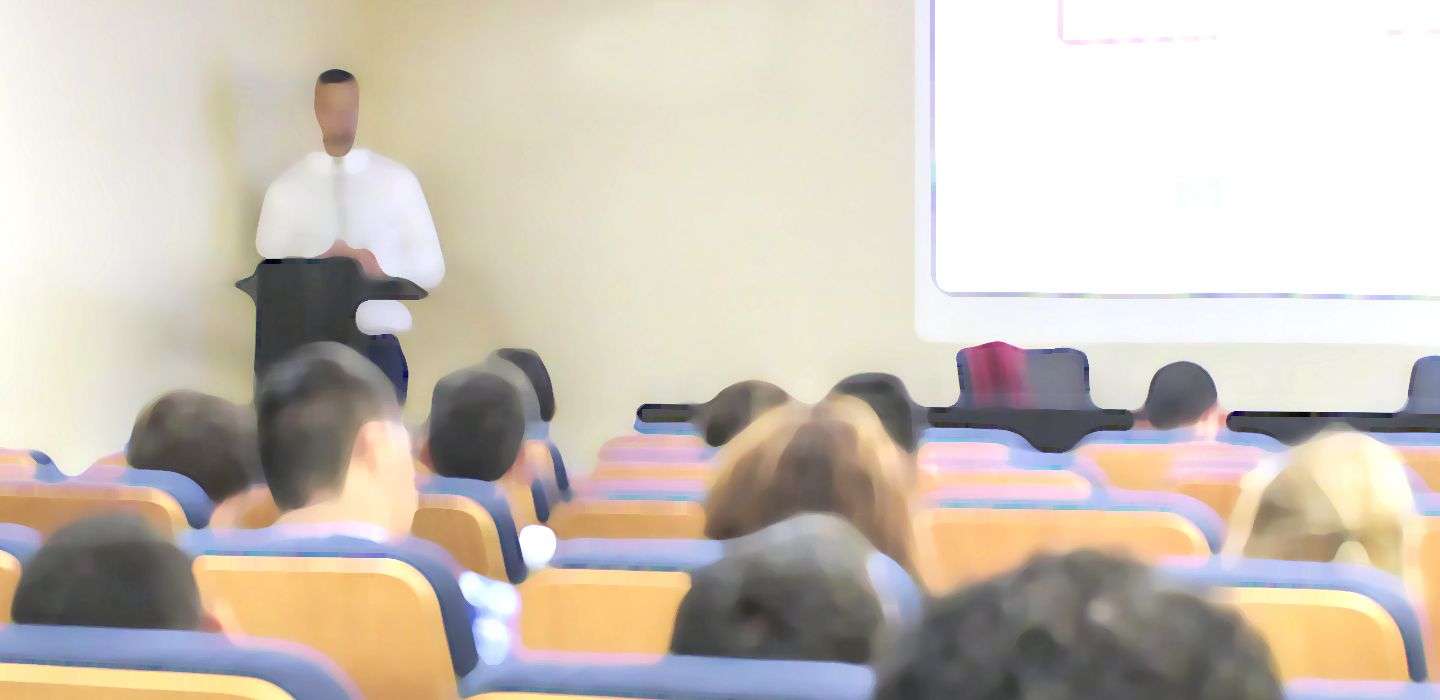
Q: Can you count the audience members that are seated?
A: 12